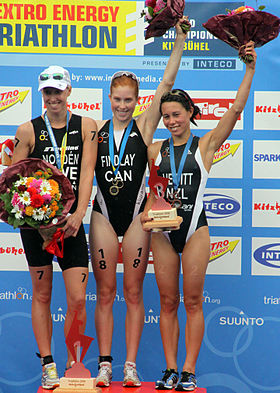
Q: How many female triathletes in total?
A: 3